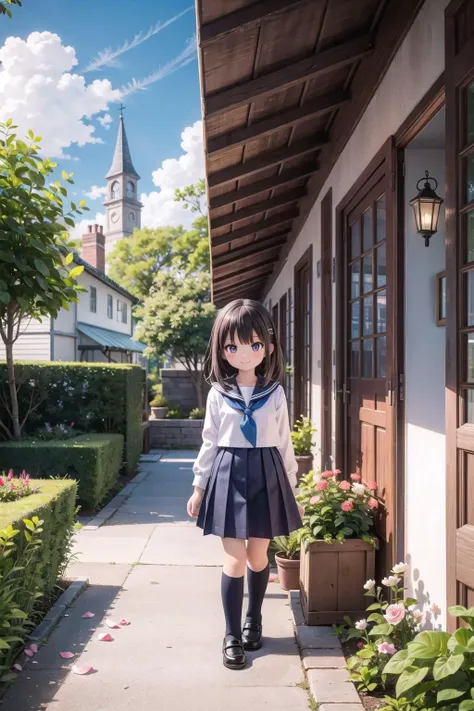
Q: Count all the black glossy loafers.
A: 2